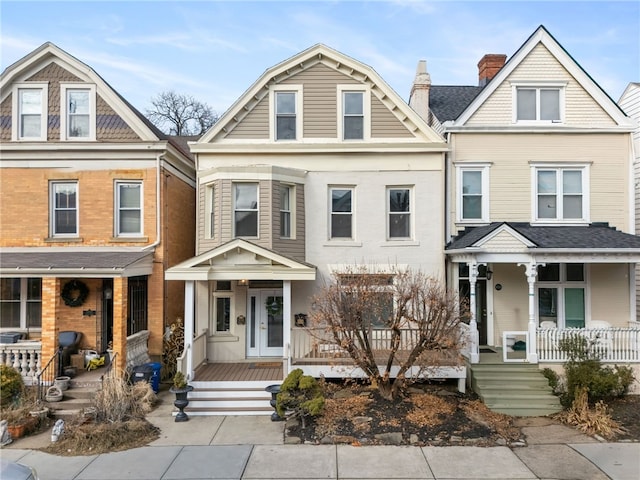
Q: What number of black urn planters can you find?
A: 2